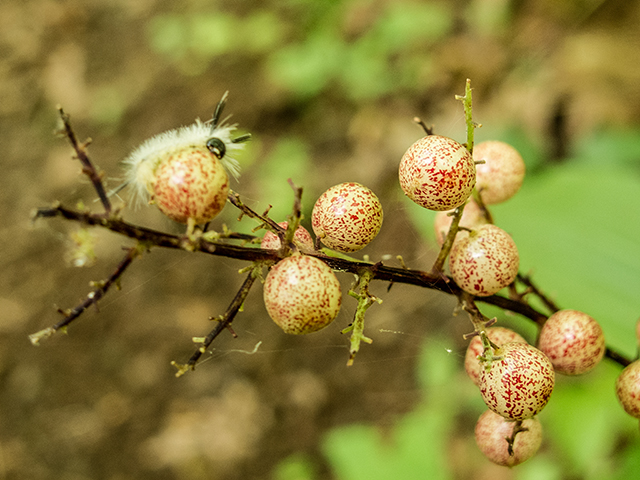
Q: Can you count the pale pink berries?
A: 13